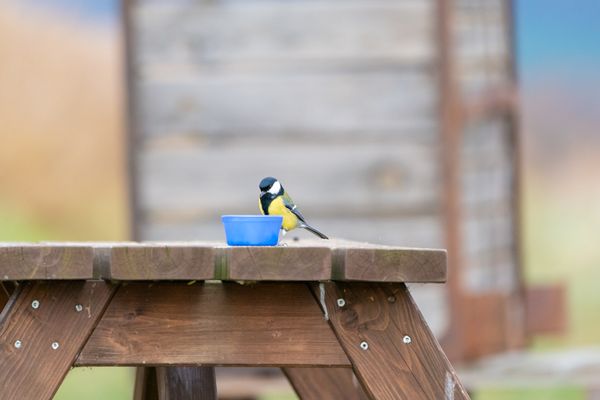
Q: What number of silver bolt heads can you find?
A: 7